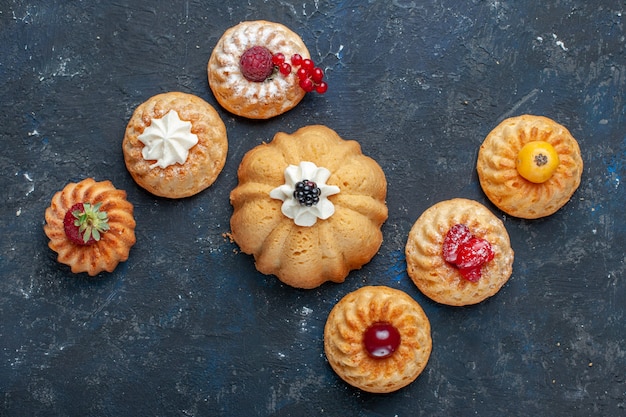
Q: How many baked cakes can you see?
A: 7